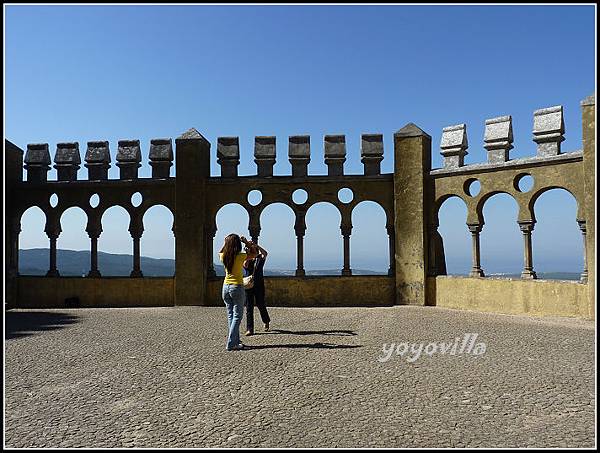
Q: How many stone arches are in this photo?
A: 11